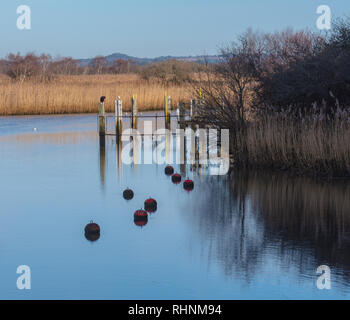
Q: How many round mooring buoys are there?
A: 7